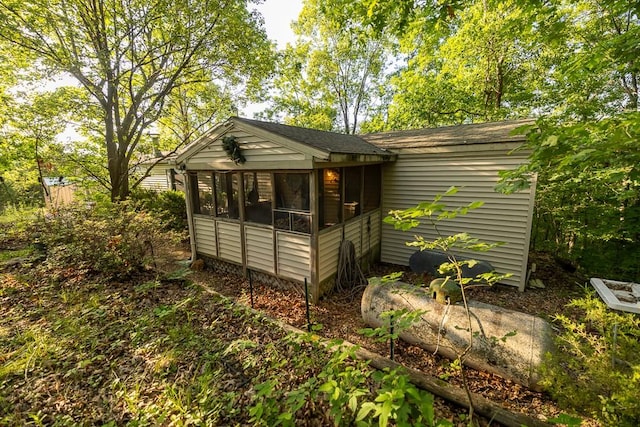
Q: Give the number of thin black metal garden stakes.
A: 3